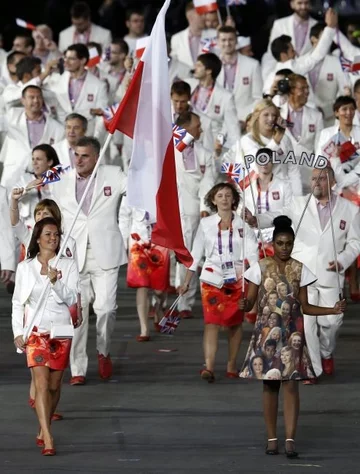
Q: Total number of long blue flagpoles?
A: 0